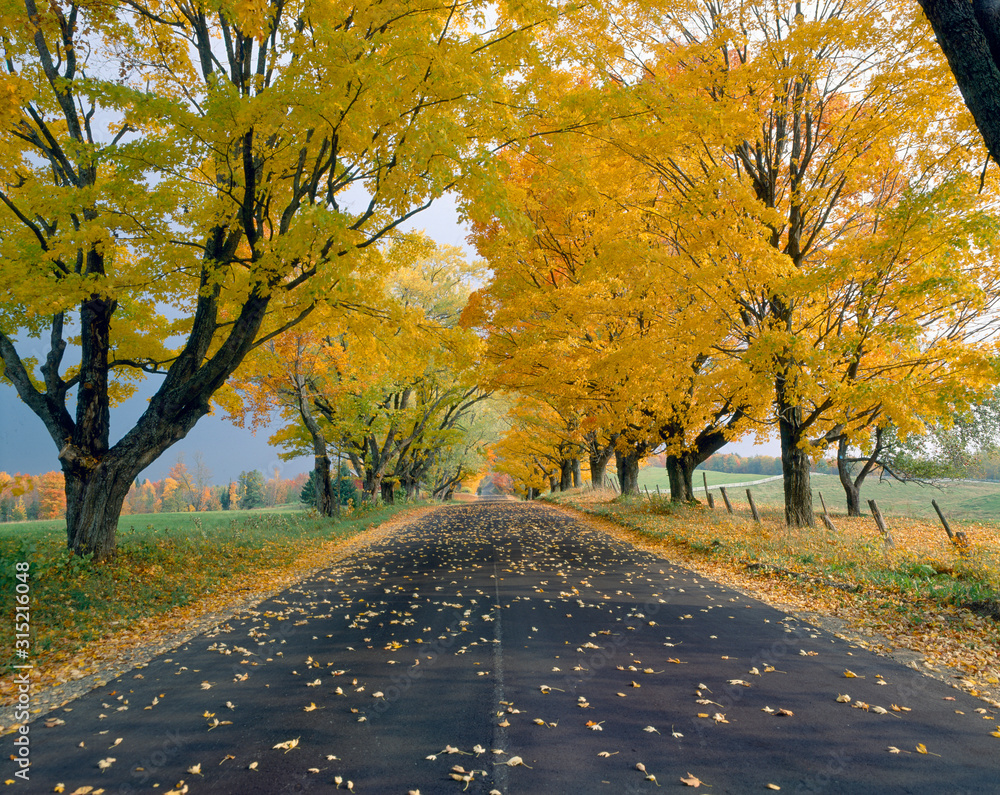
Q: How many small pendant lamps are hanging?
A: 0